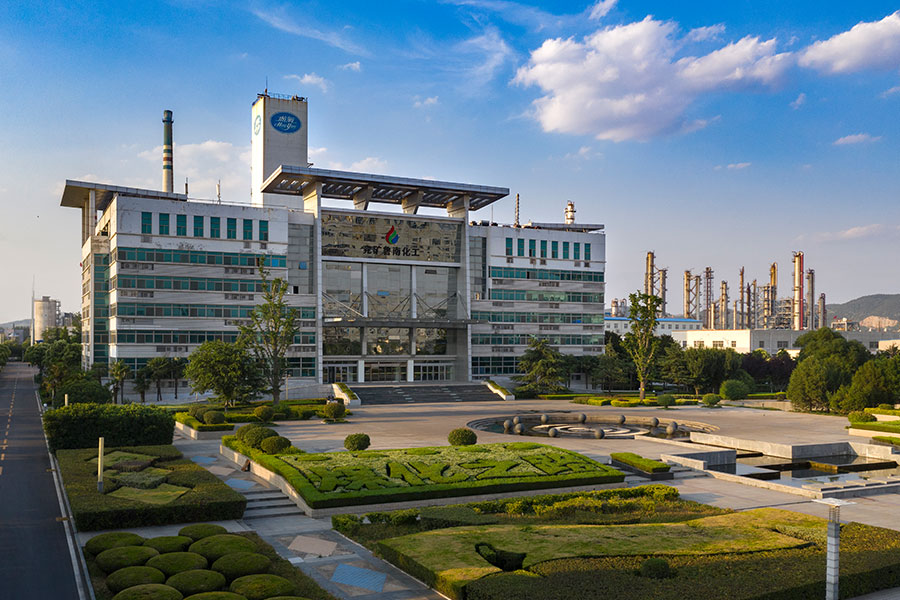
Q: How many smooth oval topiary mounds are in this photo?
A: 13